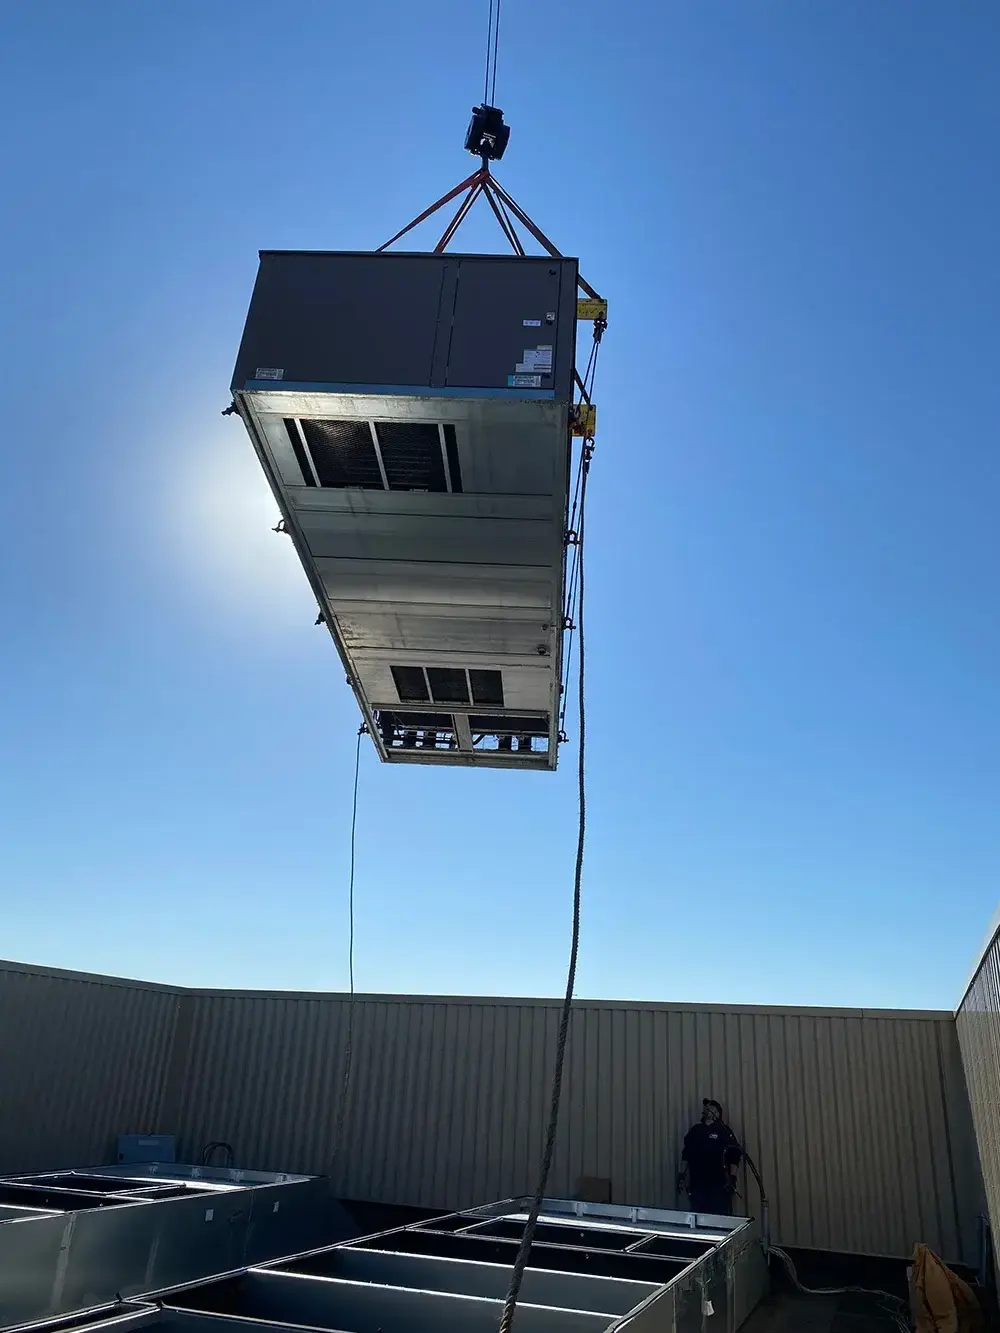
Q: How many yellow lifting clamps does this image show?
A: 2